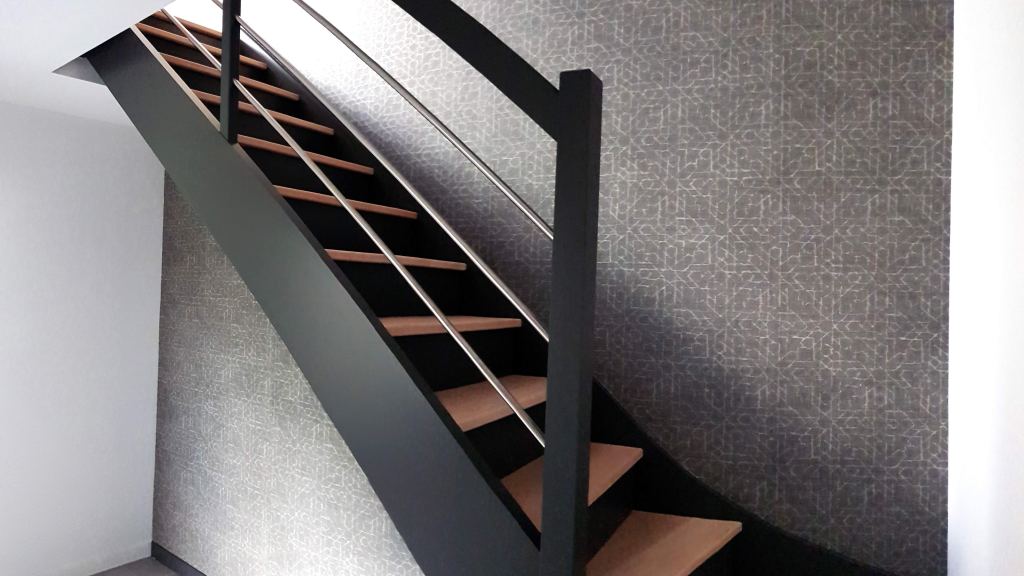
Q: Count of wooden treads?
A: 11